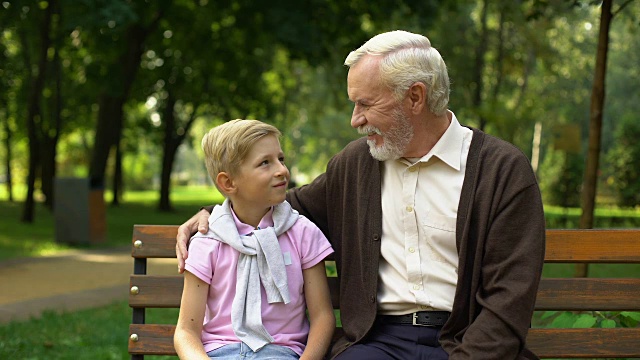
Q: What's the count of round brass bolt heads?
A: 3